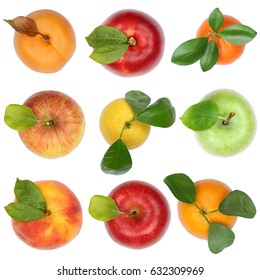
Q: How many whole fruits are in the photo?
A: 9